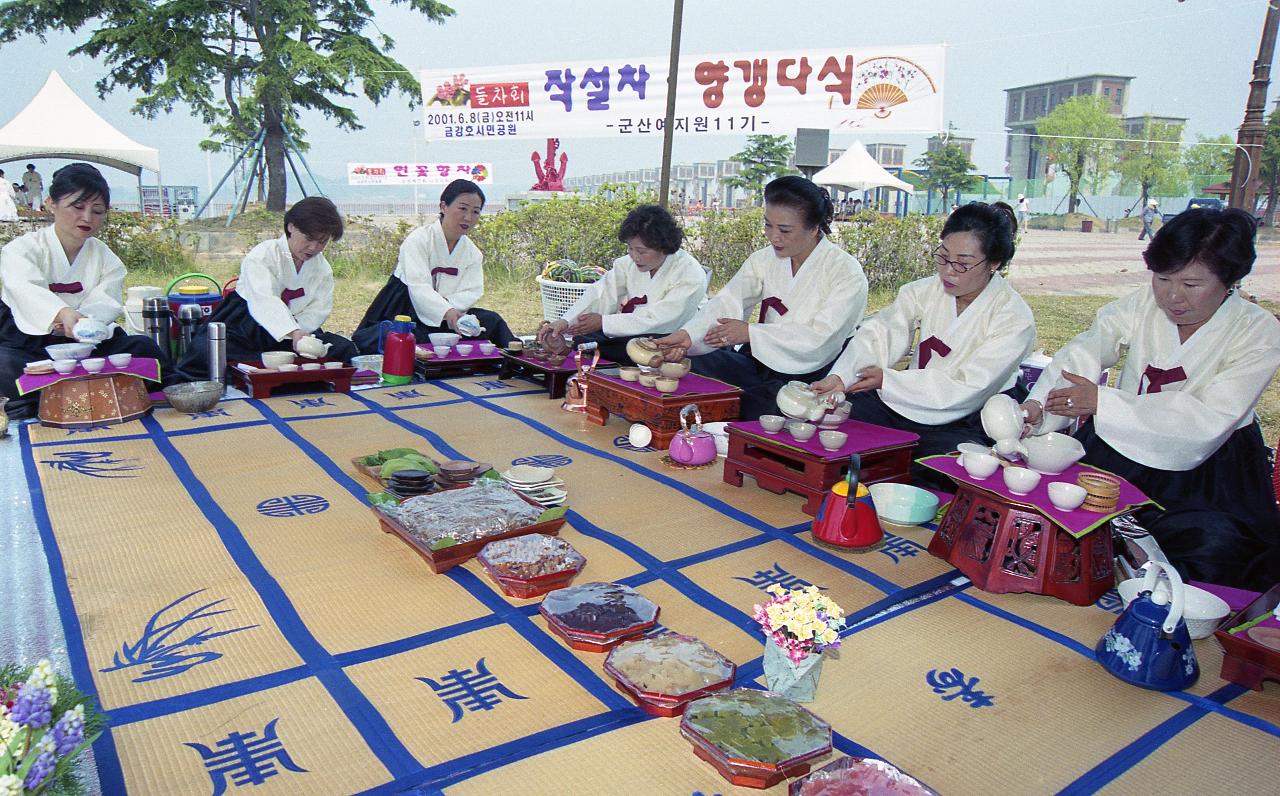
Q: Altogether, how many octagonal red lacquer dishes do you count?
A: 5